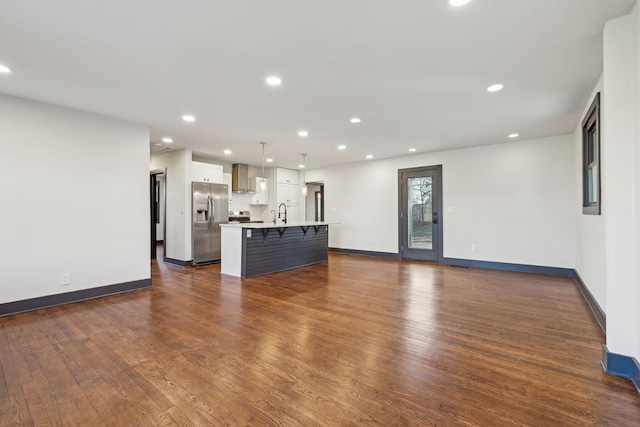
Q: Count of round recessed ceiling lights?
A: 15